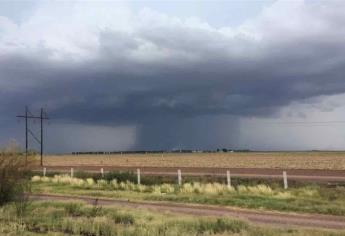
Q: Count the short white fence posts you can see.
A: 7